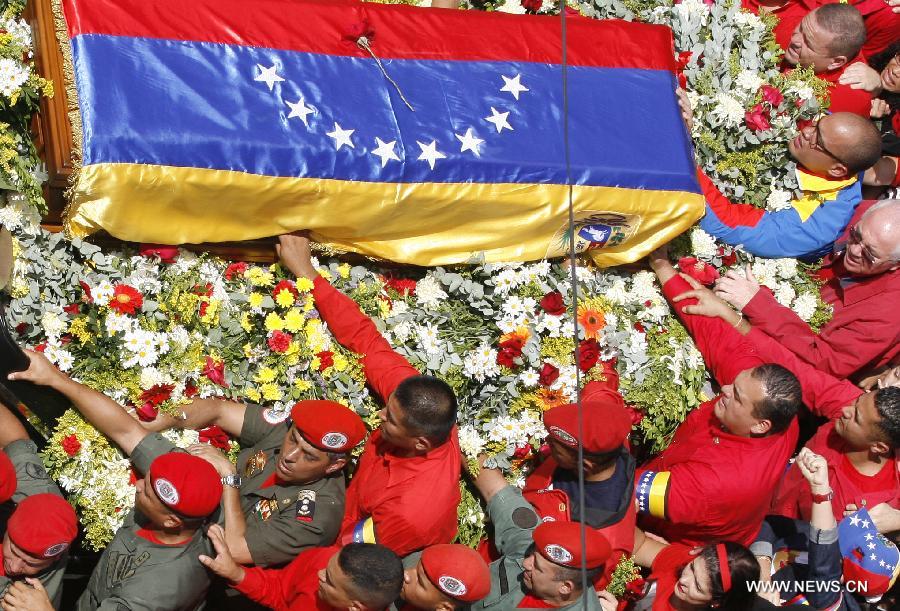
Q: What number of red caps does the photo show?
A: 7